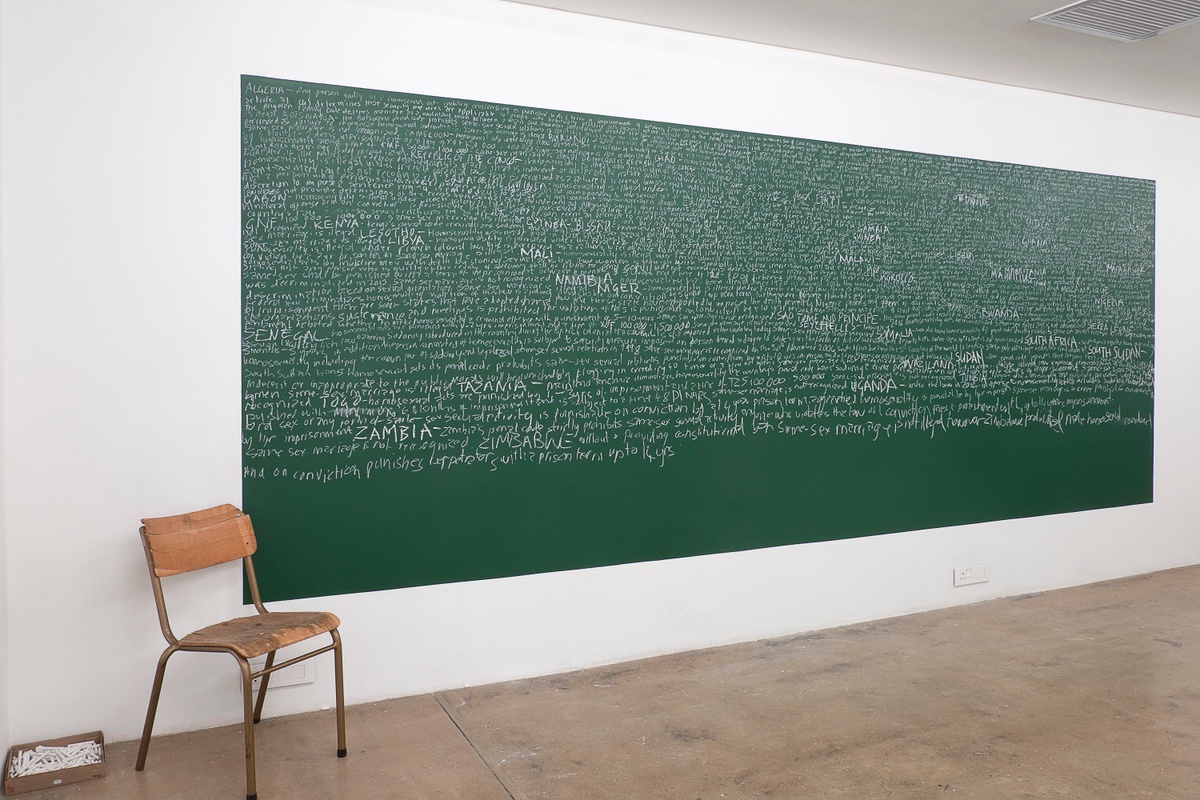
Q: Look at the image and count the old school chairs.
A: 1